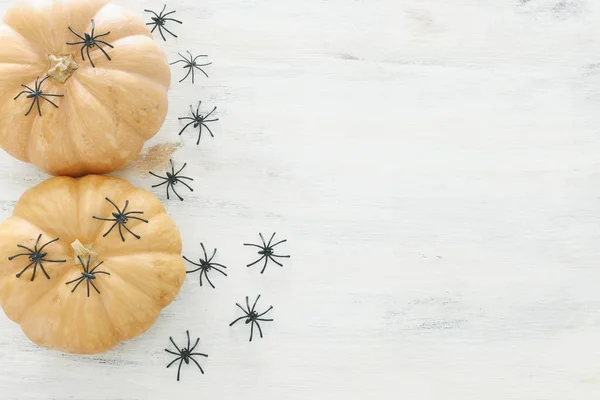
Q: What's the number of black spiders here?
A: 13